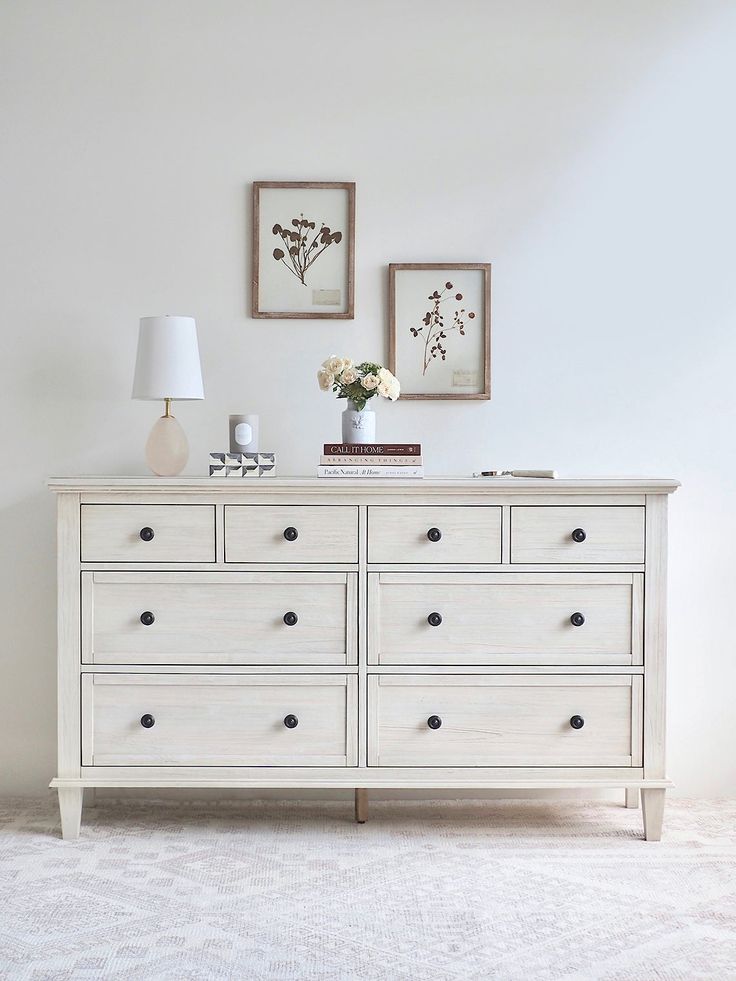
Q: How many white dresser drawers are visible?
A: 8